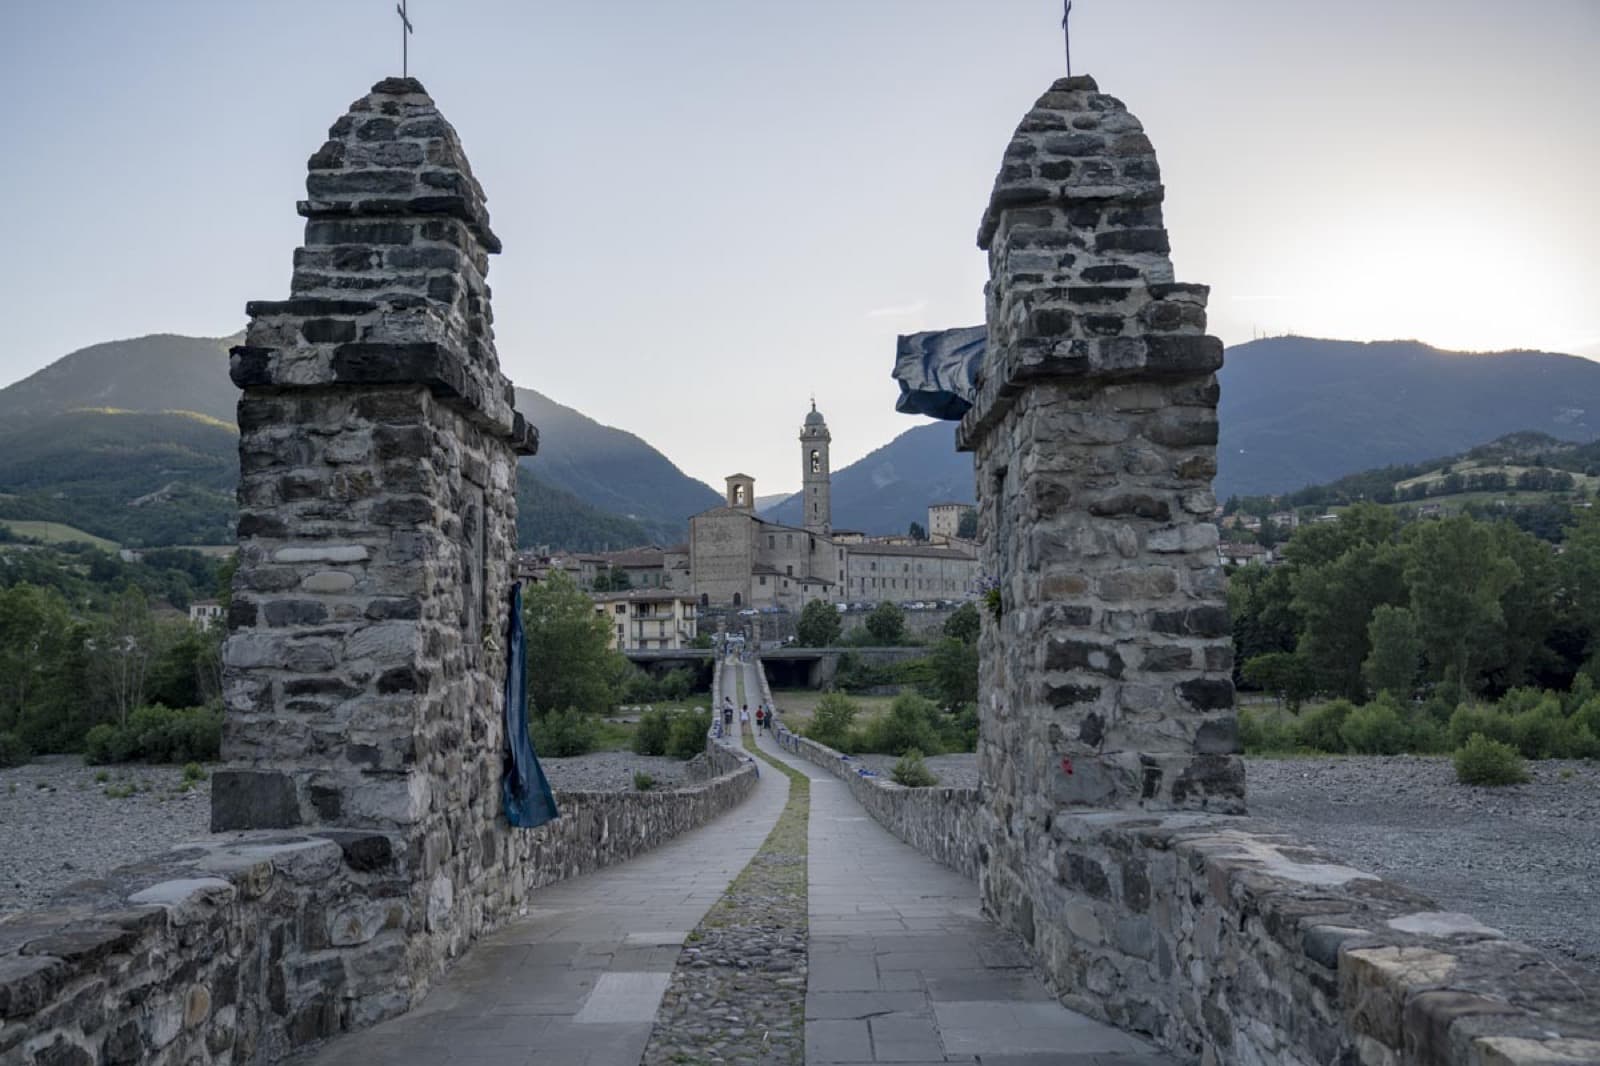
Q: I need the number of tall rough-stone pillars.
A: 2